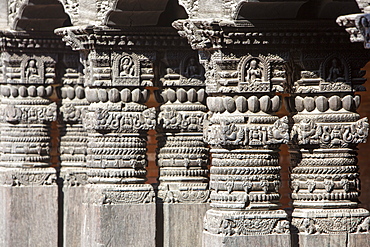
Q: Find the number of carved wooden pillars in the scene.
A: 6